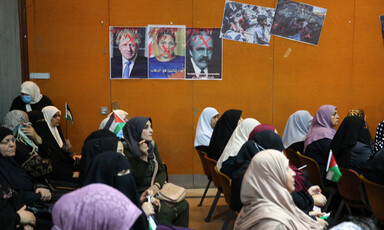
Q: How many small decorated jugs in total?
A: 0